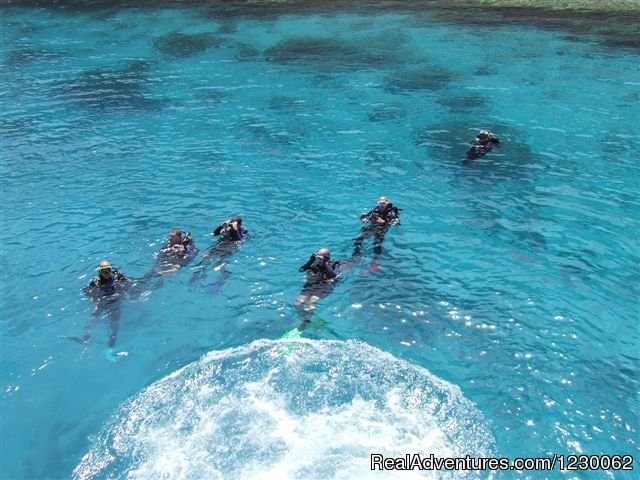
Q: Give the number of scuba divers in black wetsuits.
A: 6